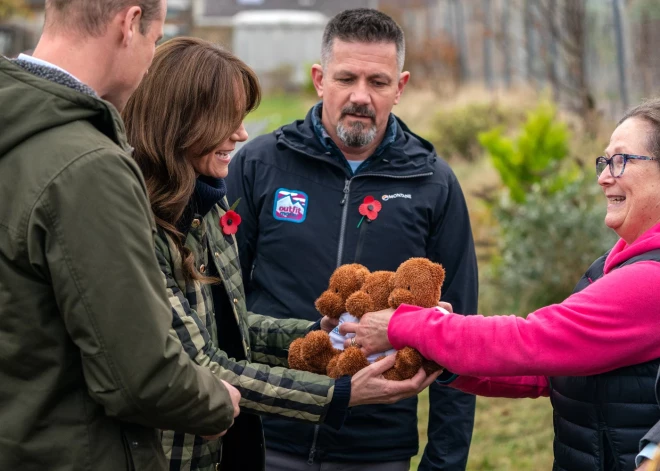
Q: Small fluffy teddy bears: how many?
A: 3